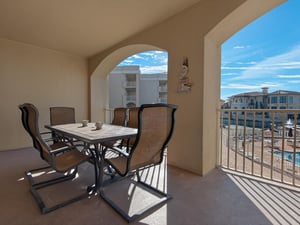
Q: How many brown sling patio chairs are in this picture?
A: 6